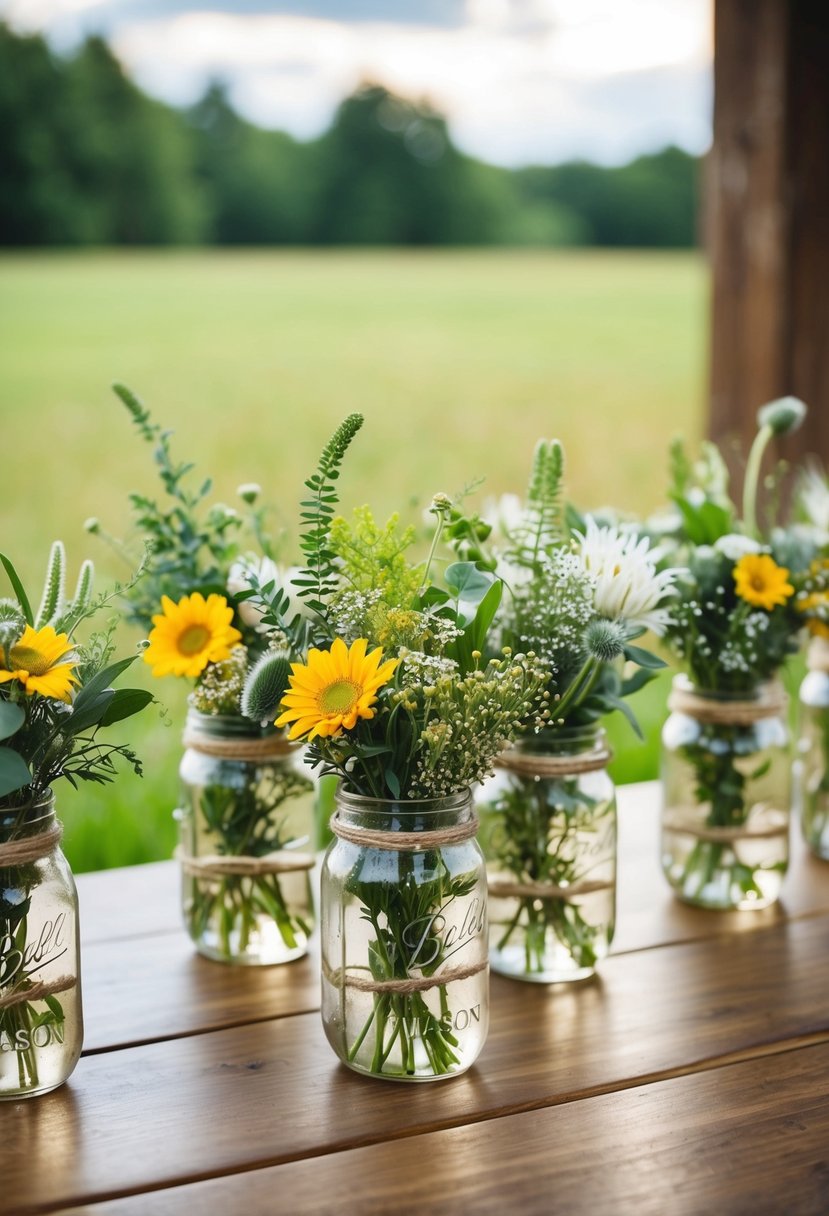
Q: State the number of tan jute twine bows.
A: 0